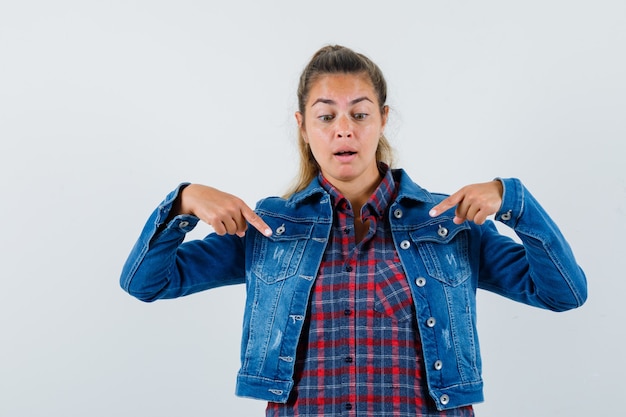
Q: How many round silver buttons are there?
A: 10